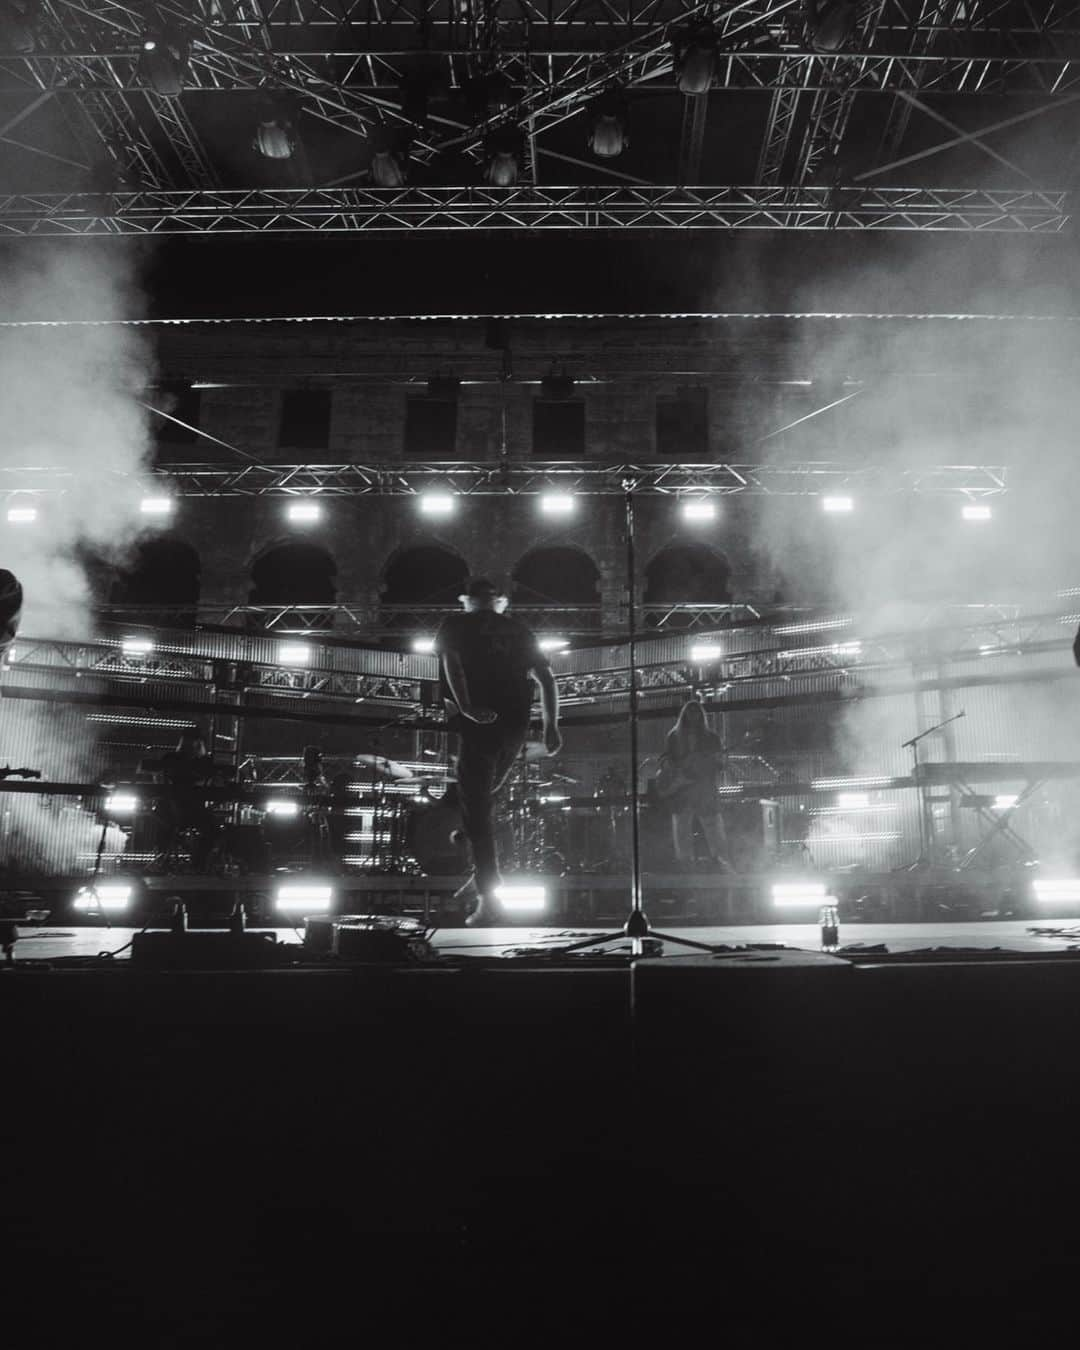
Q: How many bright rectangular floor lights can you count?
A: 5